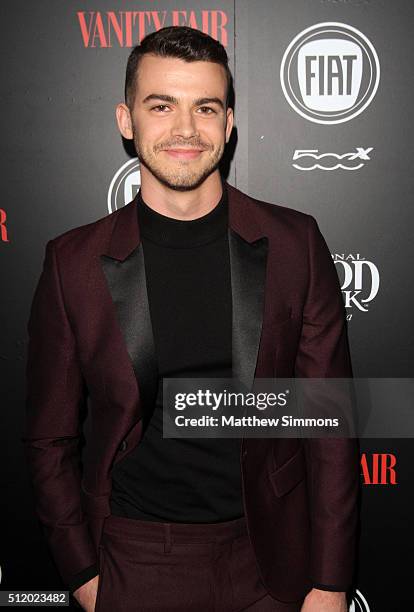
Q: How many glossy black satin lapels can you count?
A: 2